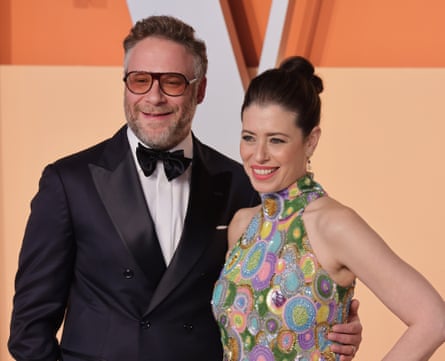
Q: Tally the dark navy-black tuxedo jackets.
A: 1